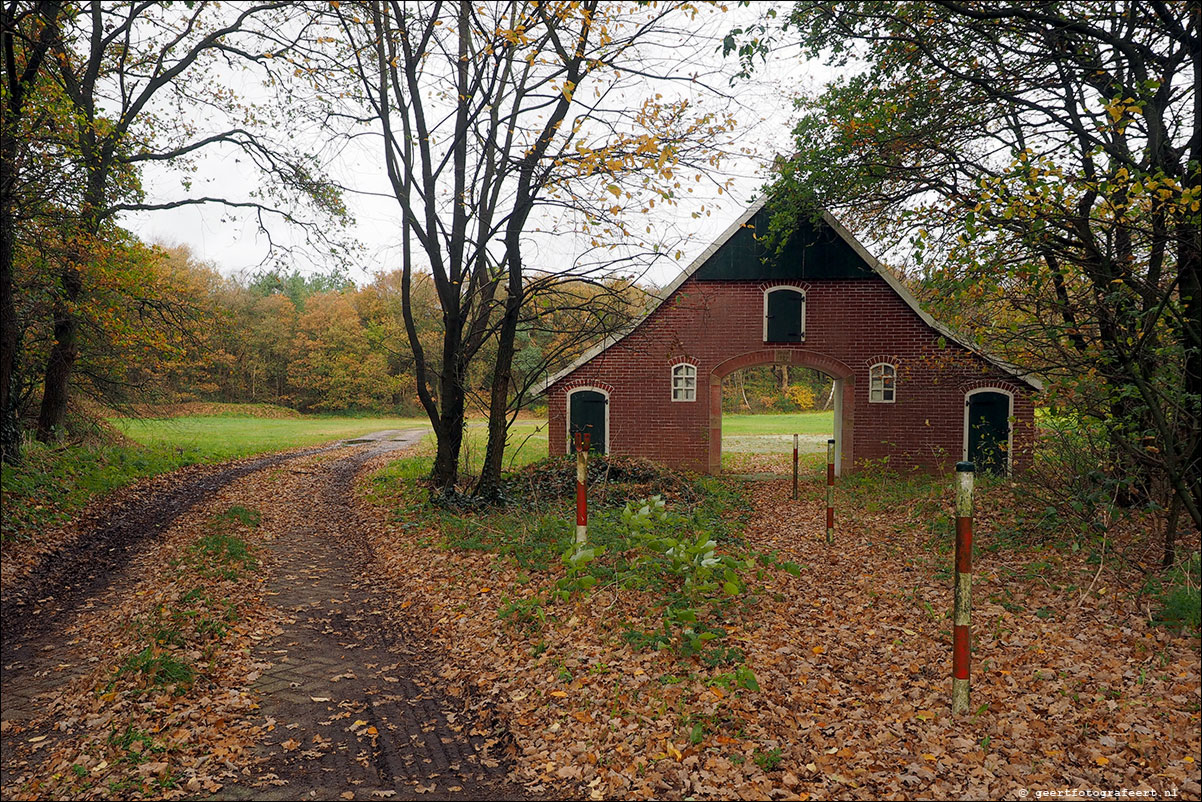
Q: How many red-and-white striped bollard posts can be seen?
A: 4